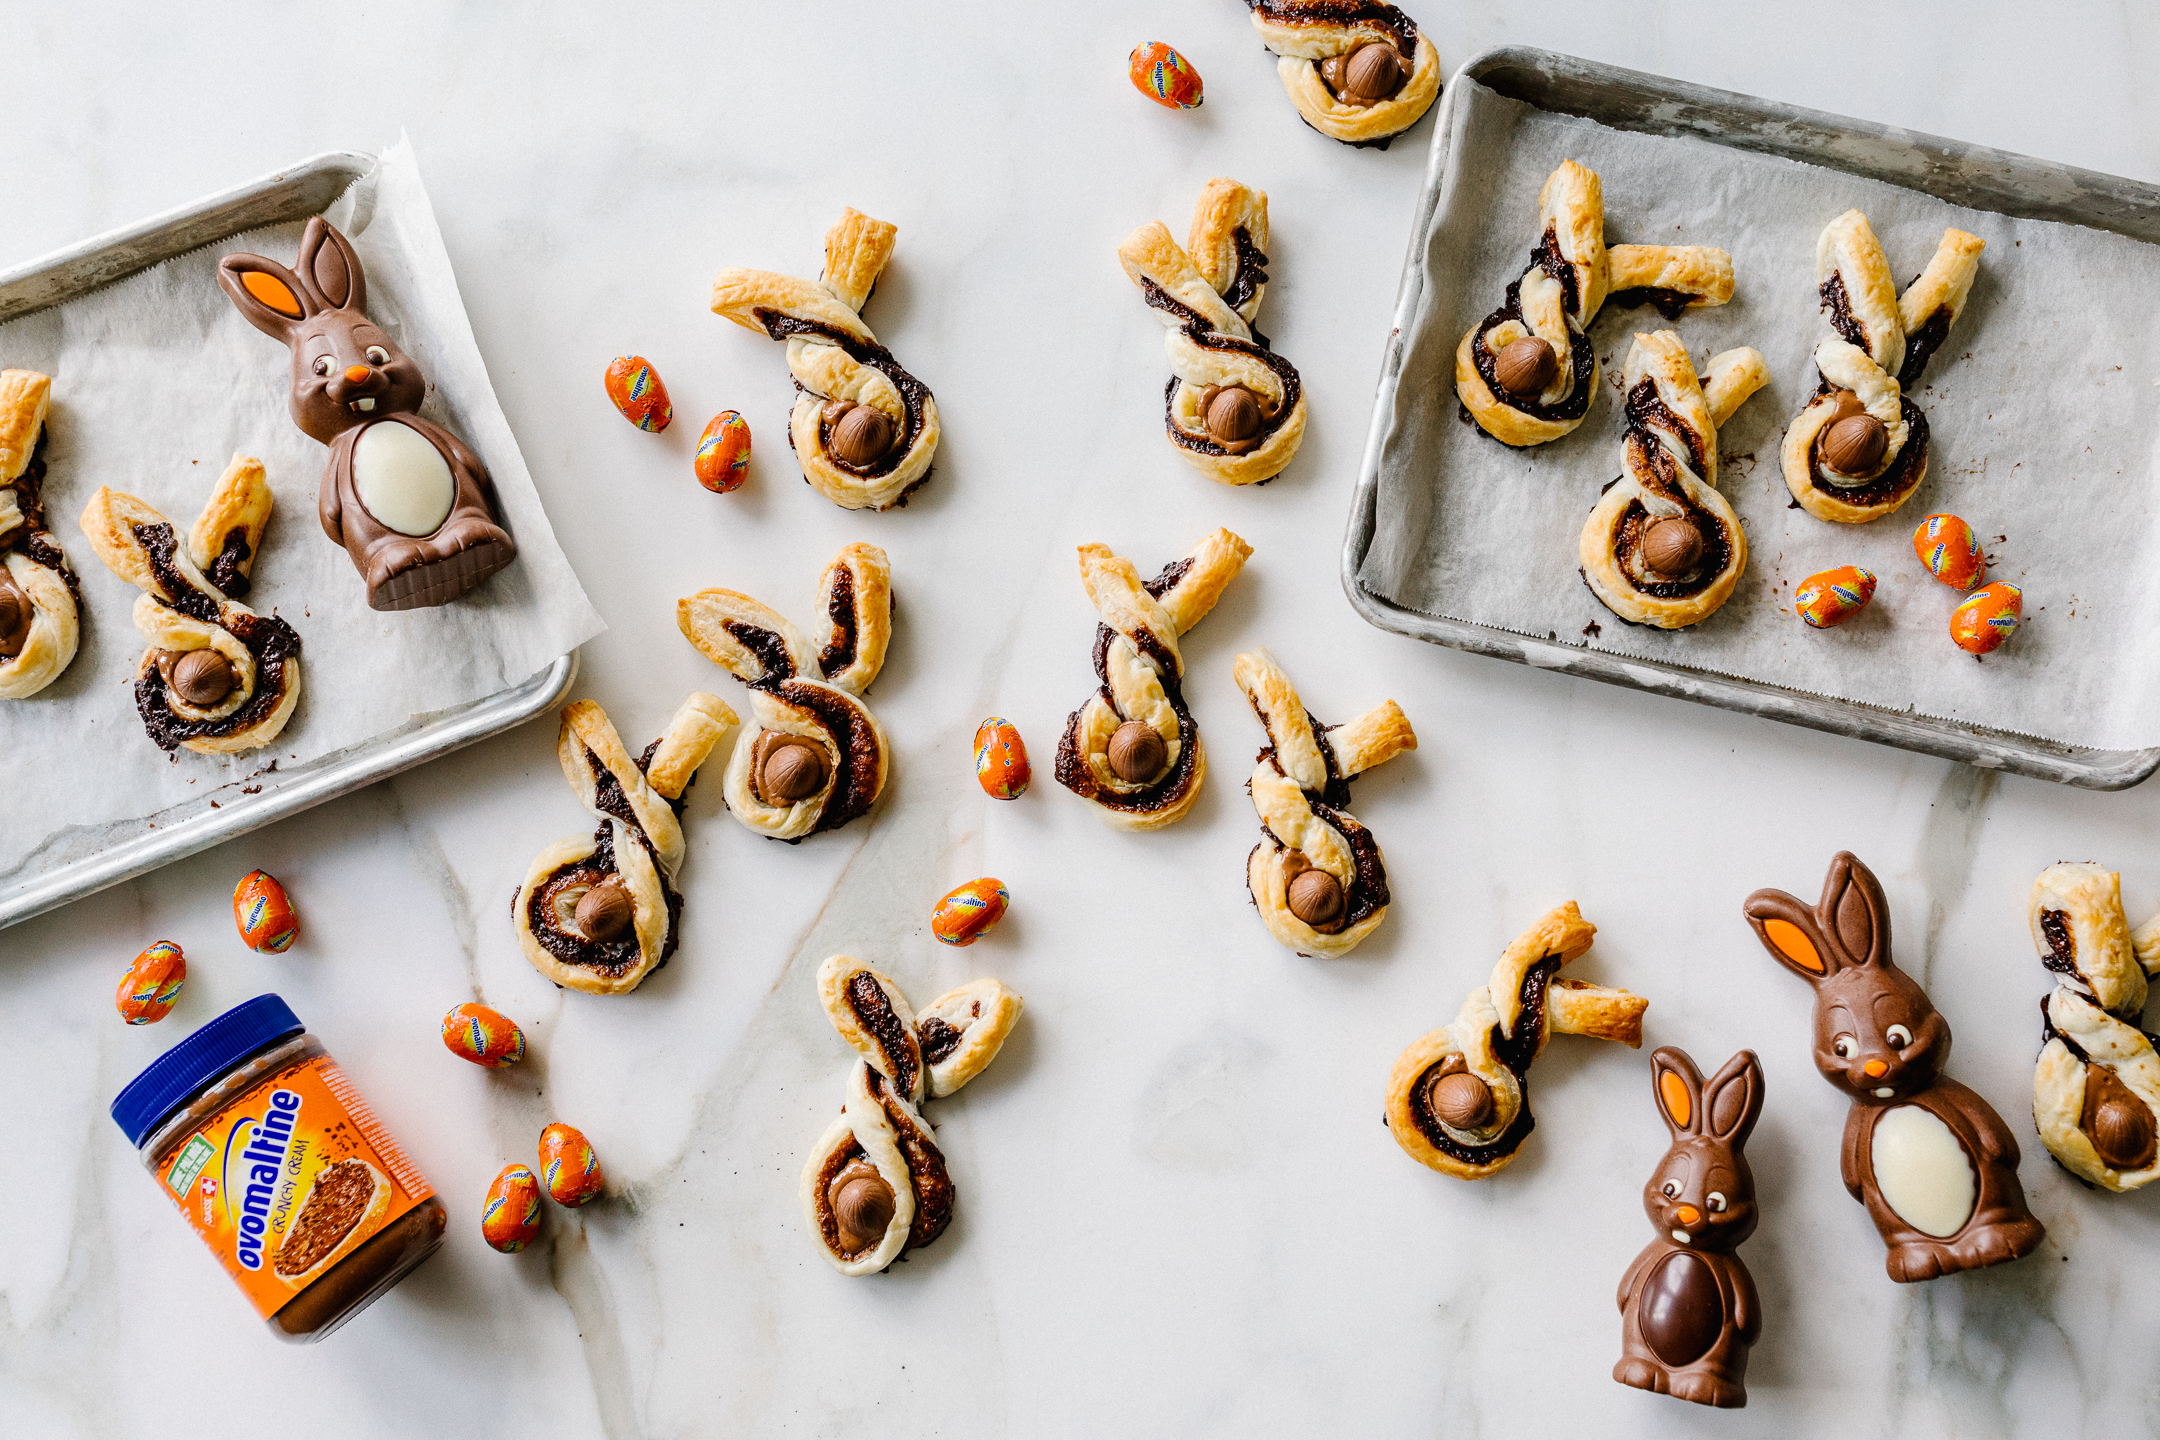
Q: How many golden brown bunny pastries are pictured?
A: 15